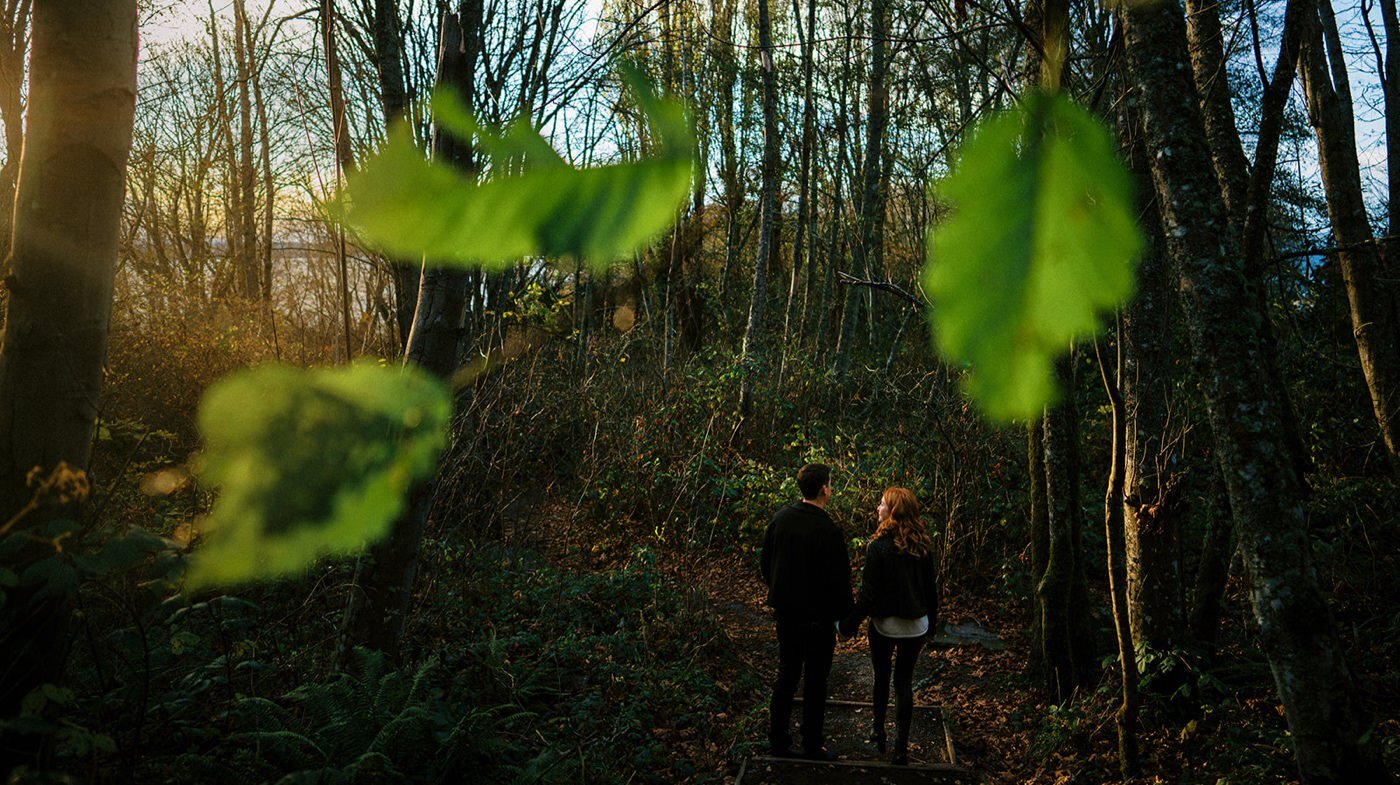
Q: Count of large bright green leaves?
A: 3